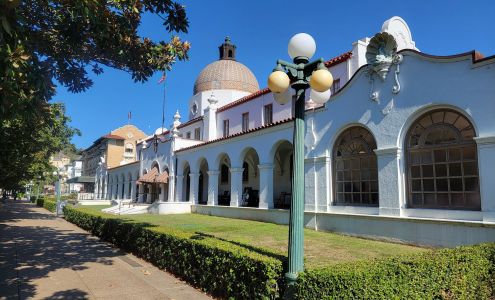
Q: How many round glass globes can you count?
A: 5